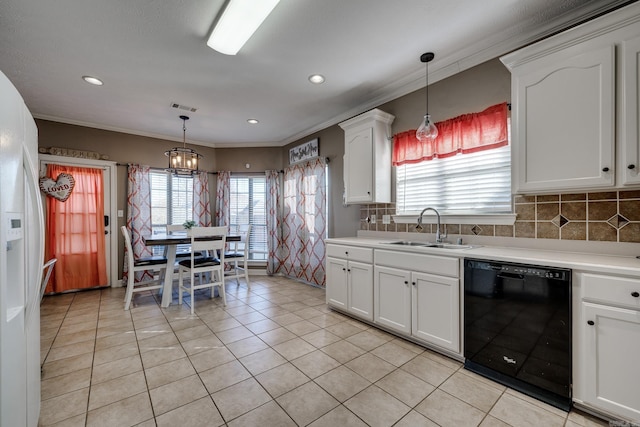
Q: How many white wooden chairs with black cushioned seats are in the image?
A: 4